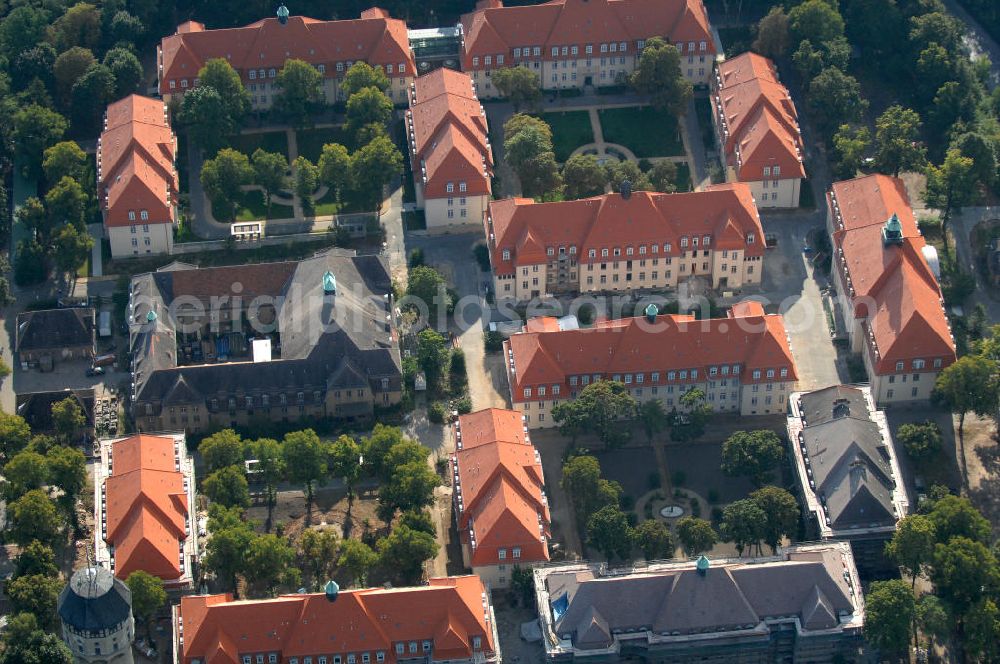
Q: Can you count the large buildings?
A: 14